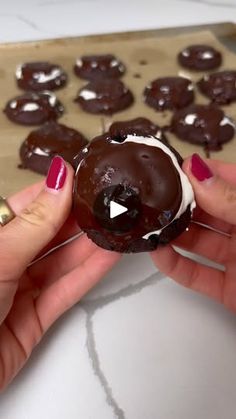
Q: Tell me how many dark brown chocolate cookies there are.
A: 11